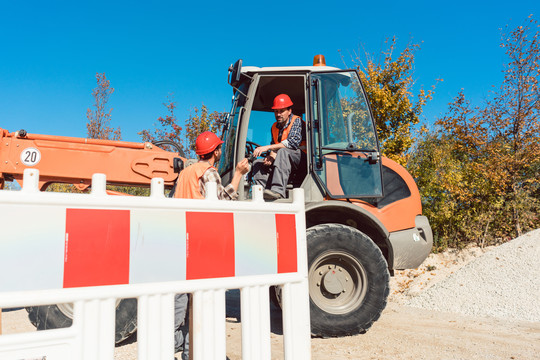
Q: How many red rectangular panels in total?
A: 3